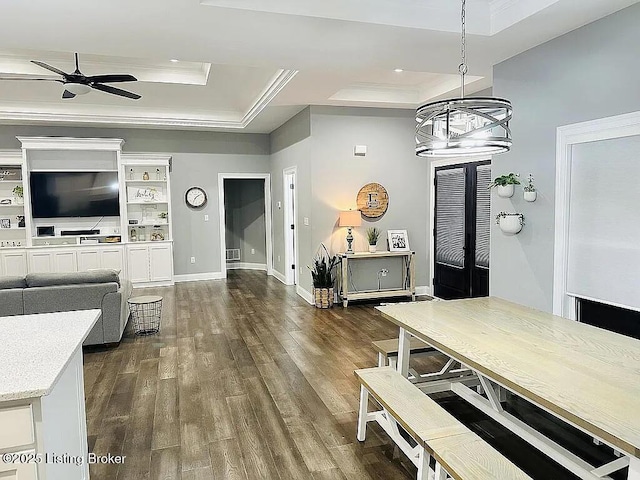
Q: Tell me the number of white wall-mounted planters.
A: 3